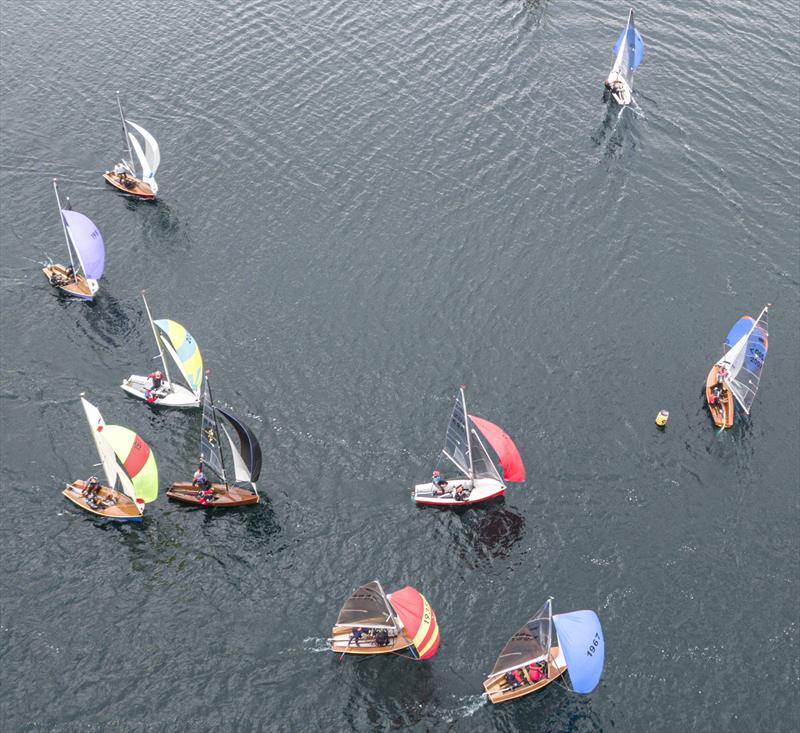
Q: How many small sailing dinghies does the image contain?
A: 10